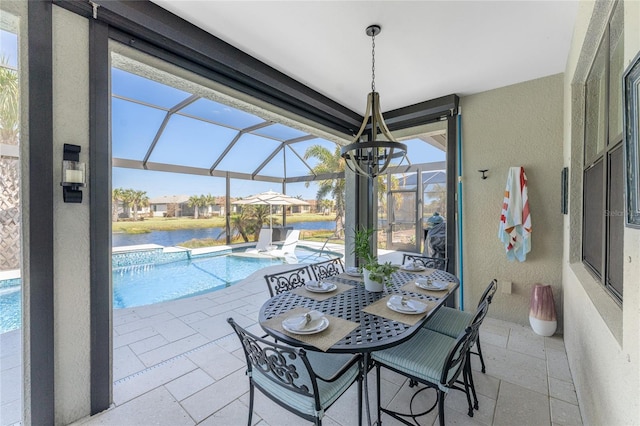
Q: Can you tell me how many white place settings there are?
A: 6